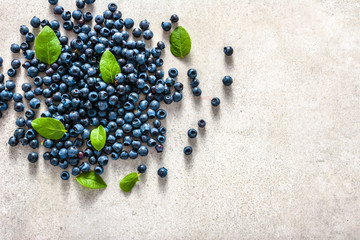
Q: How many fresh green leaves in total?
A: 7